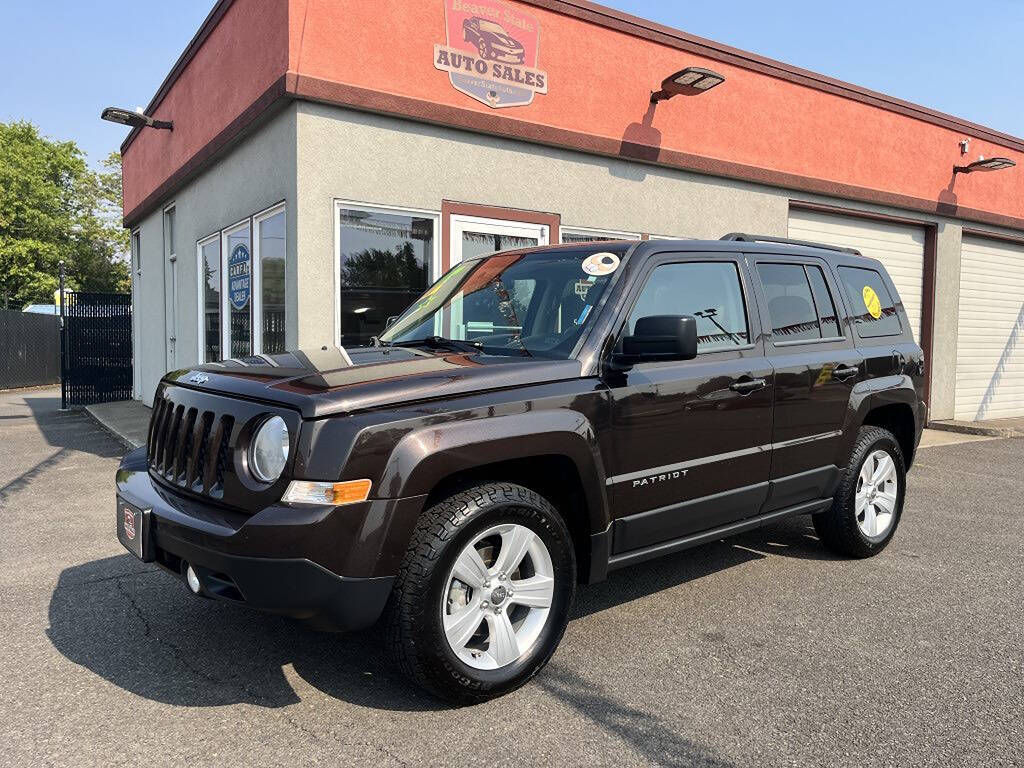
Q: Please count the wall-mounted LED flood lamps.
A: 3